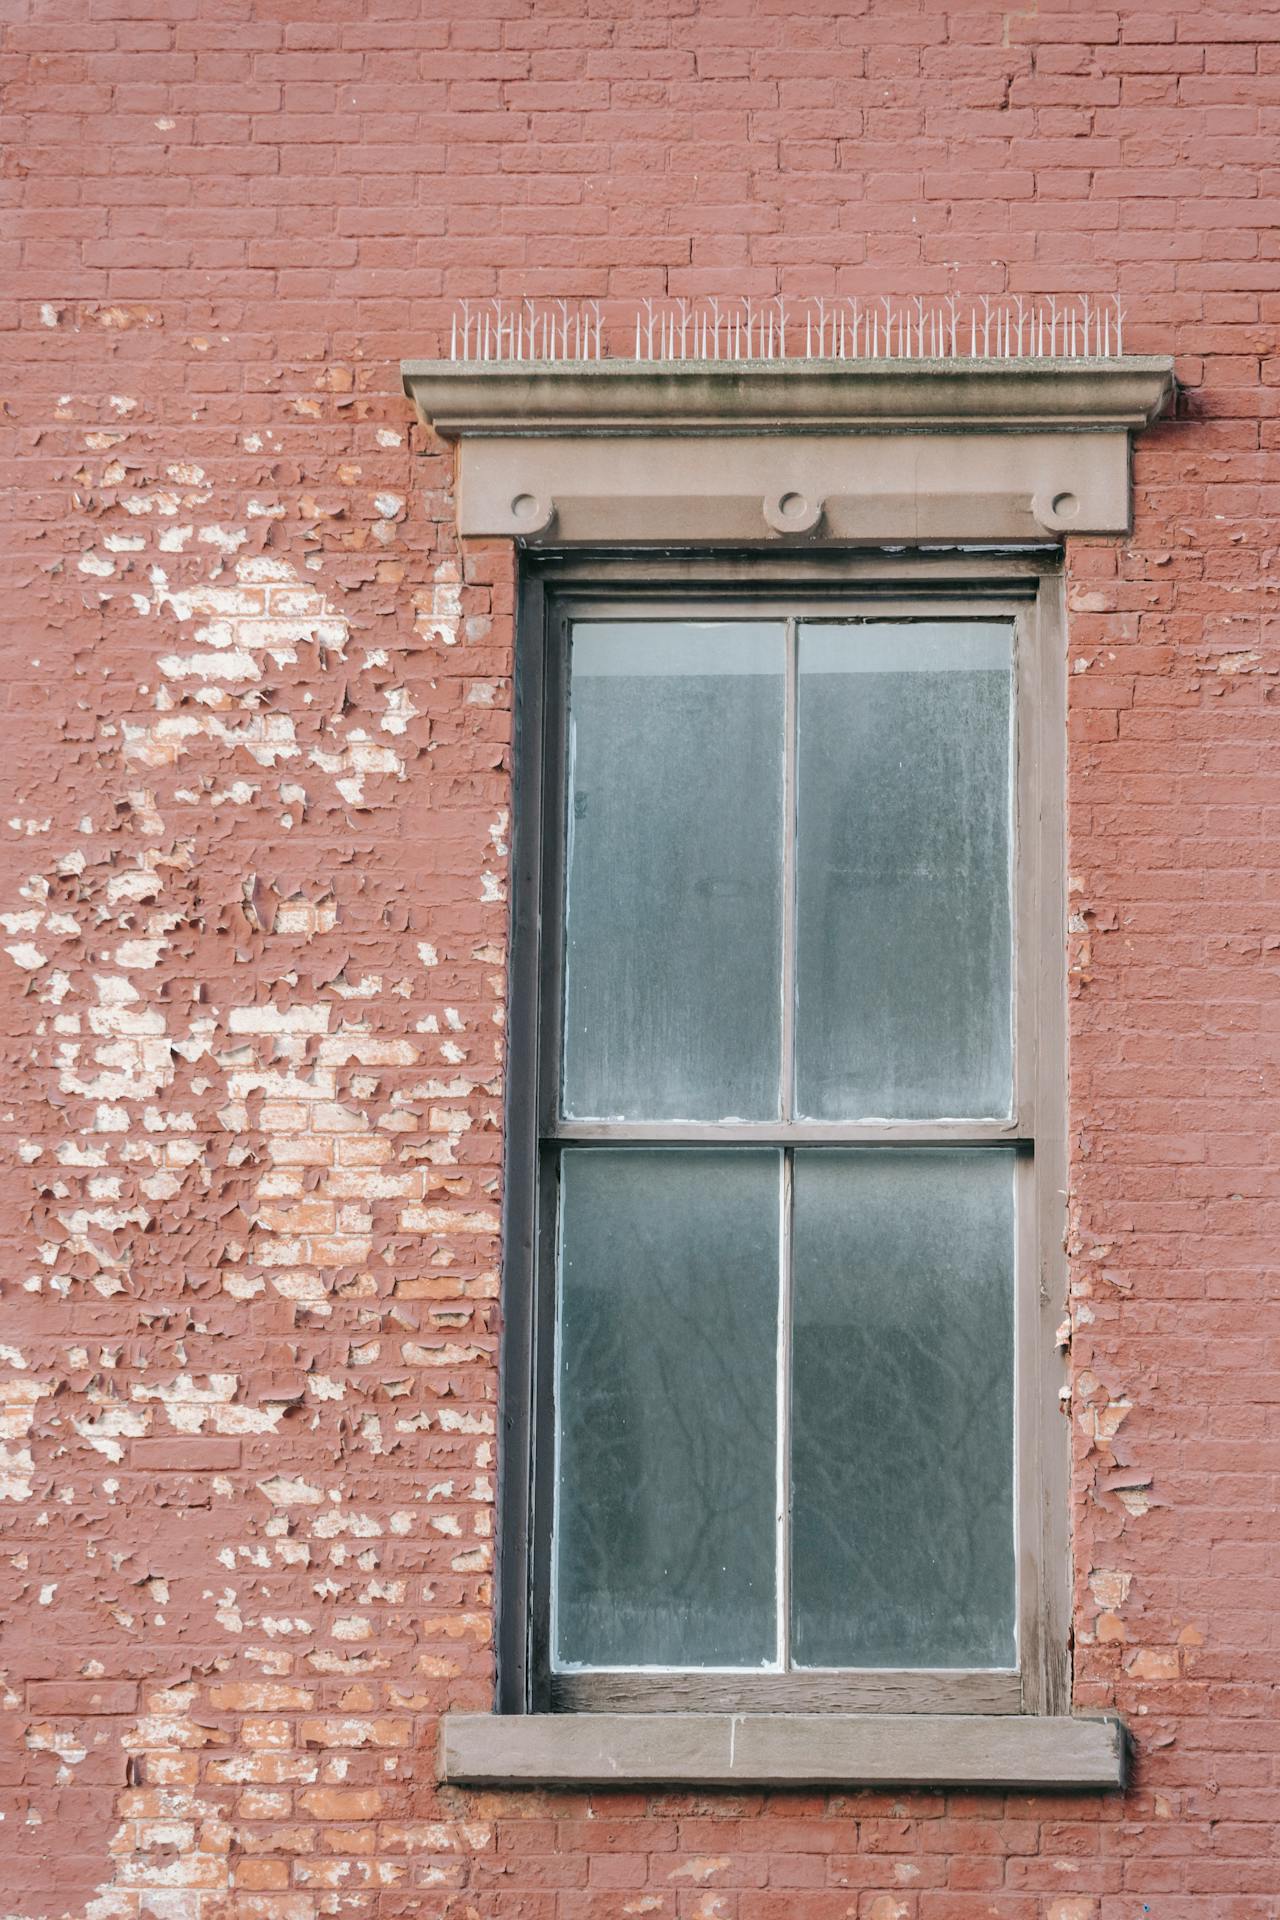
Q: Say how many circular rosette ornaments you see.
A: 3